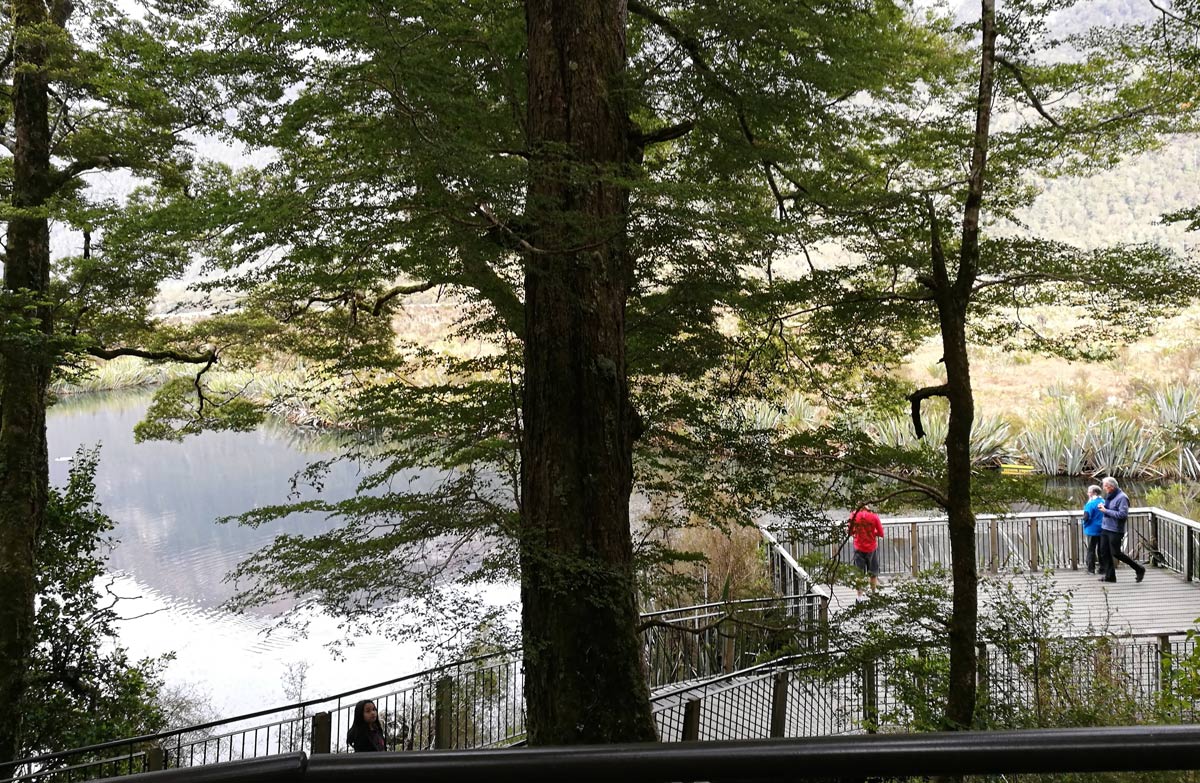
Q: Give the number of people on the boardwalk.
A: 4